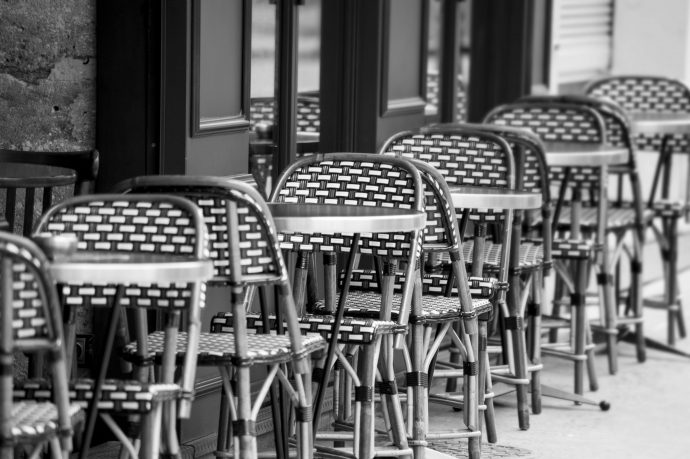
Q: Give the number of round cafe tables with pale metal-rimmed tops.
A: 5